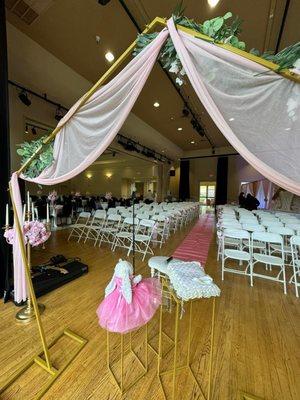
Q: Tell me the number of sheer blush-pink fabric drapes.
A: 2